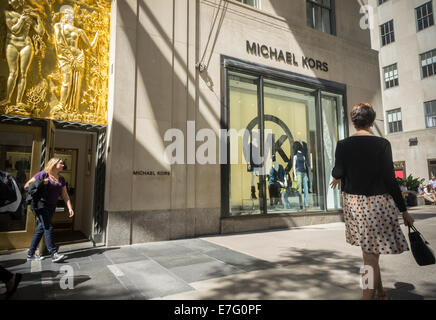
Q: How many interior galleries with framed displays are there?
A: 0